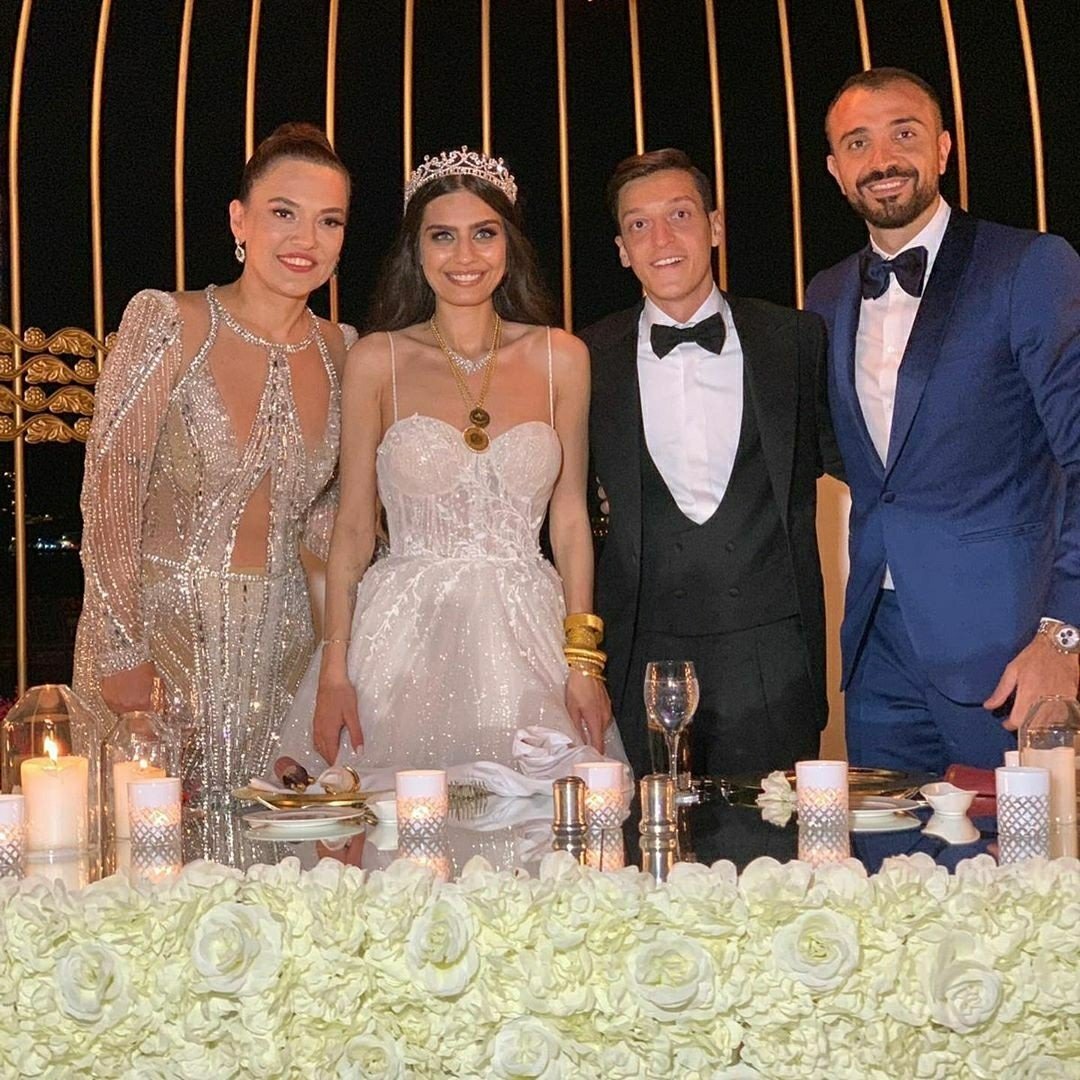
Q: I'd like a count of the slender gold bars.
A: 14